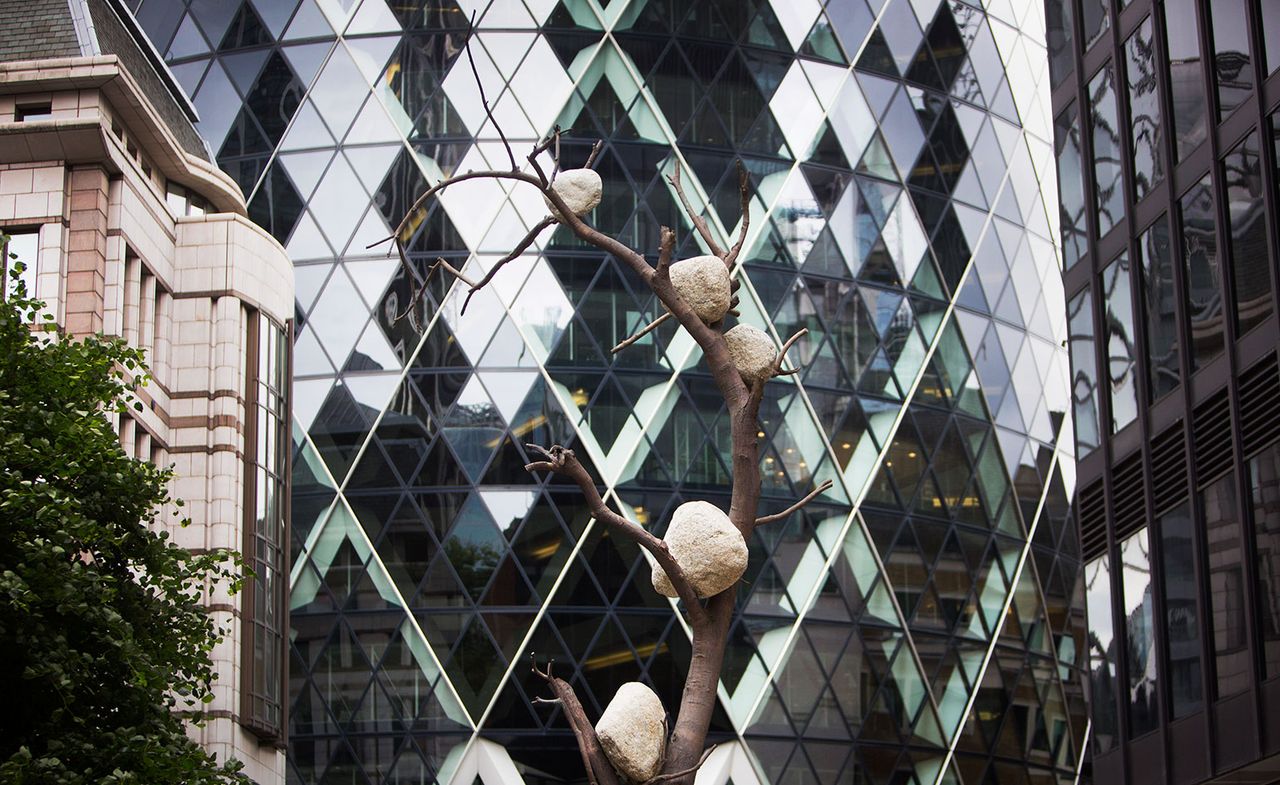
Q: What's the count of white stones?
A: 5